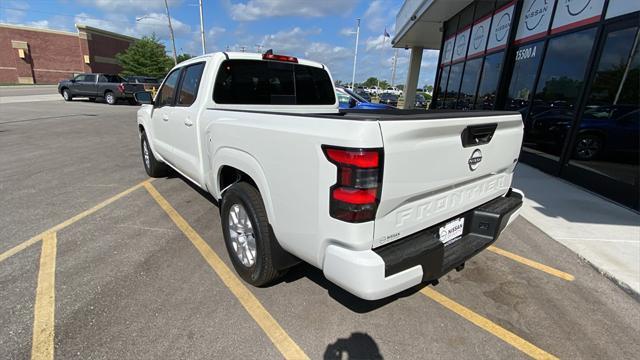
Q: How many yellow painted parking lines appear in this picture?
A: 5